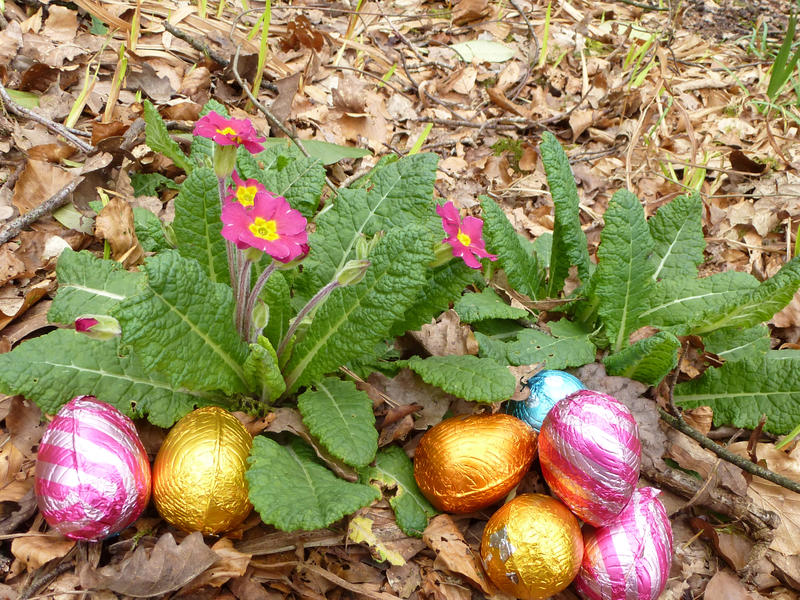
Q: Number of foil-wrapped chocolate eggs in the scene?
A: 7